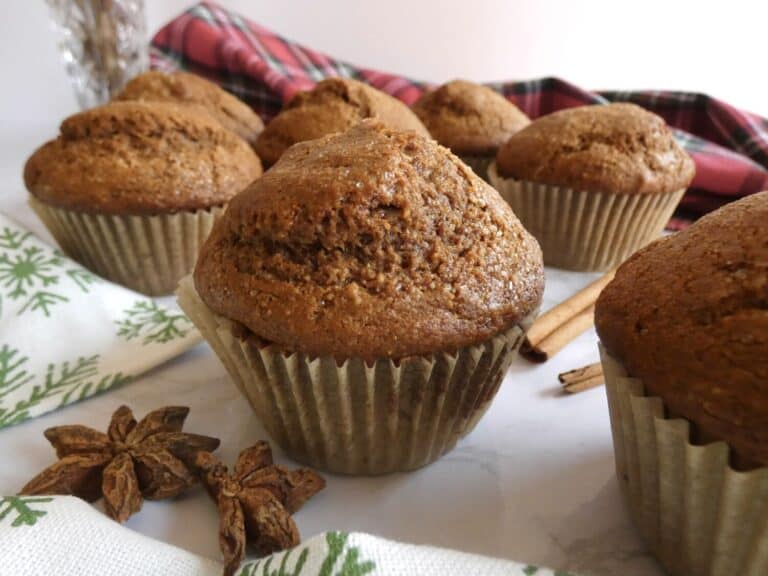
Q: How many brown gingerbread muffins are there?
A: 7